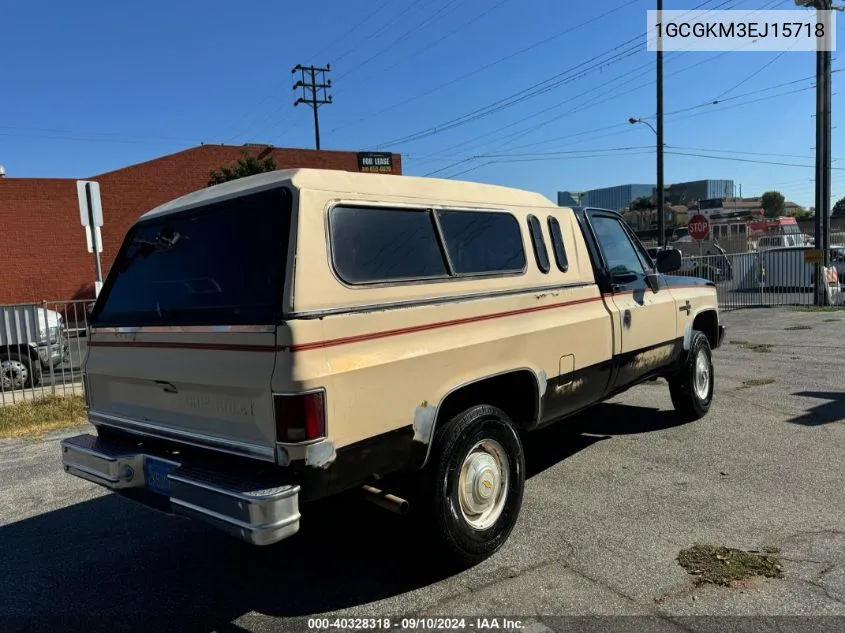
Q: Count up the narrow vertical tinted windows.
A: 2